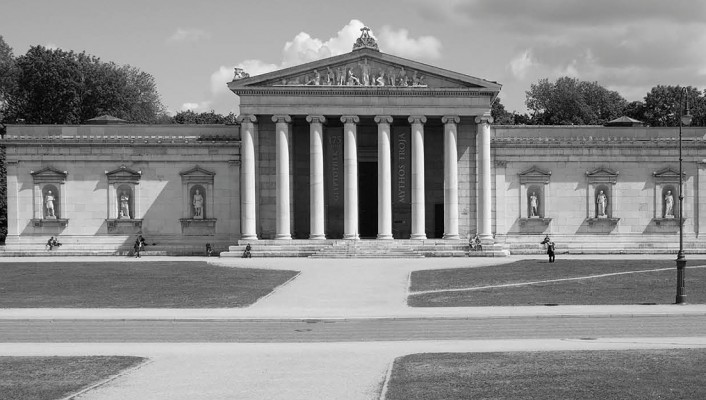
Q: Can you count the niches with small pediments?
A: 6